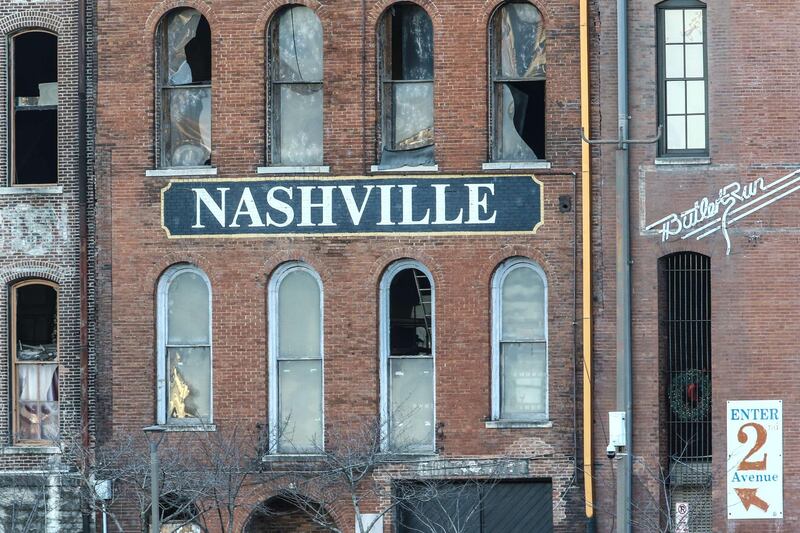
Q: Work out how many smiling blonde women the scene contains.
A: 0